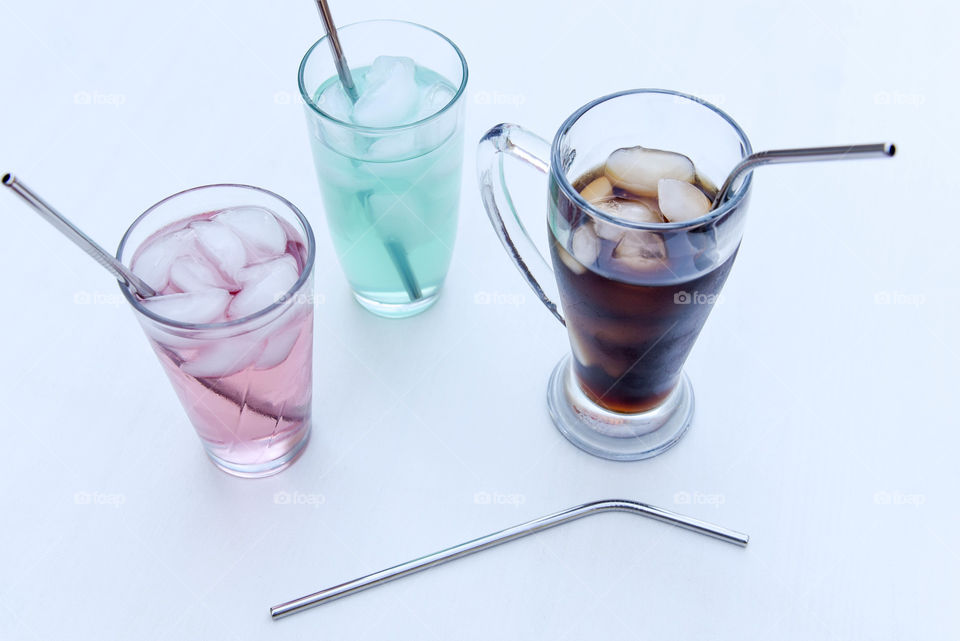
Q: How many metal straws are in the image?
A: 4